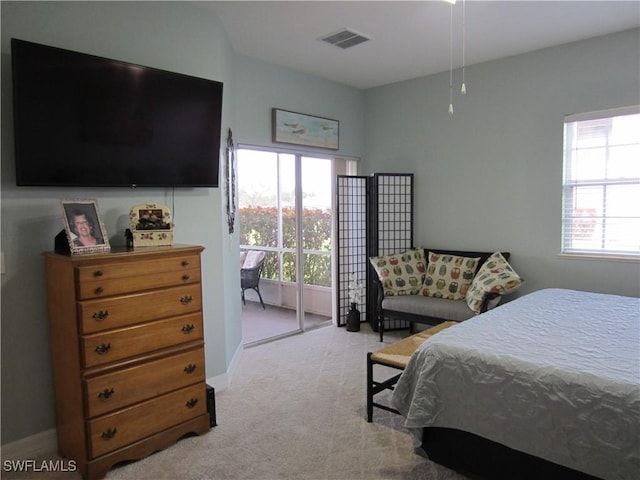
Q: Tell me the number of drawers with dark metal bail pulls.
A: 4